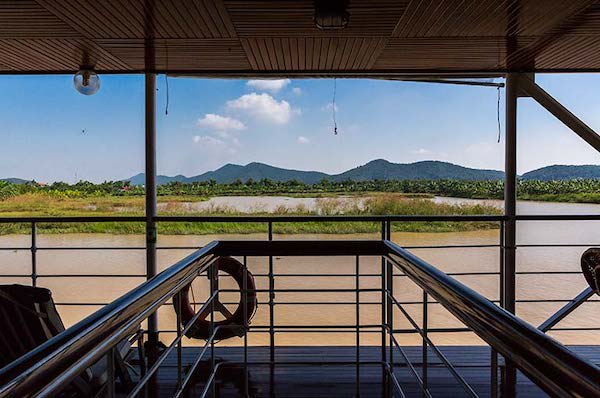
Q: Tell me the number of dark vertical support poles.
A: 2